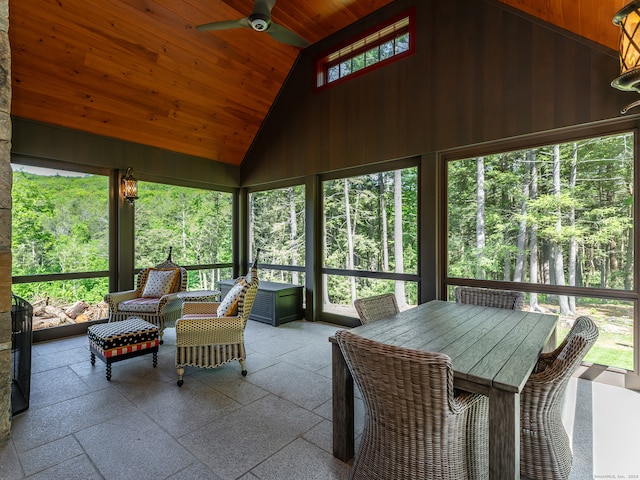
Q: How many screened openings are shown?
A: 5